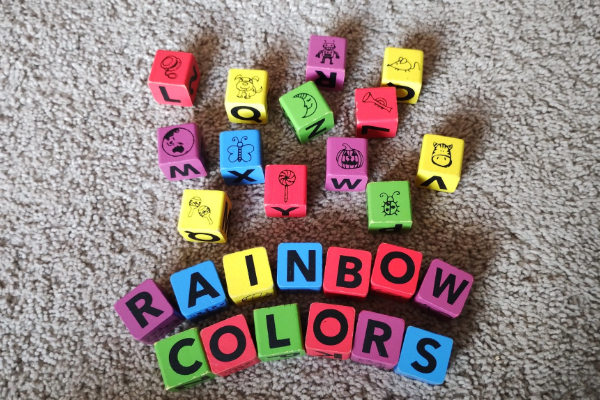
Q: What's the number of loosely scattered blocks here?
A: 13